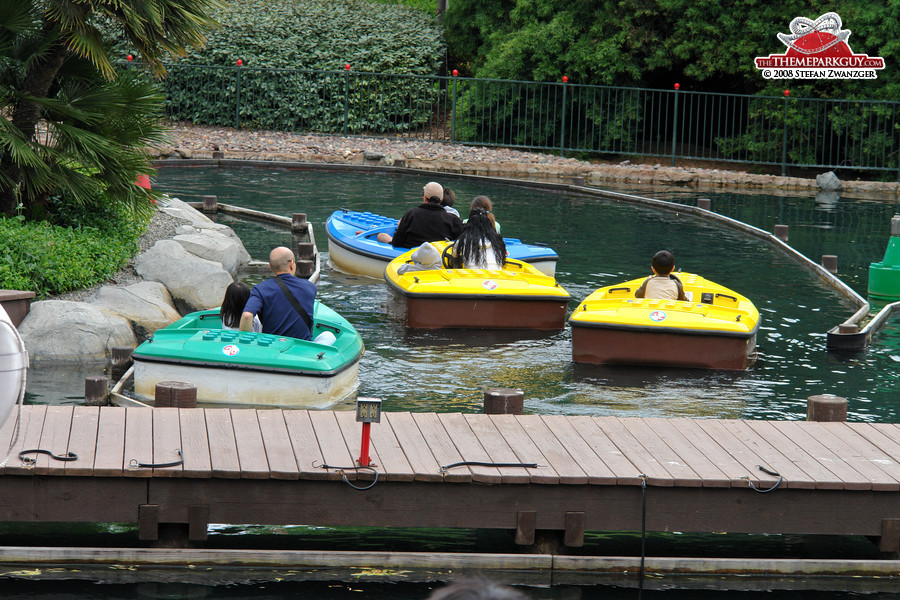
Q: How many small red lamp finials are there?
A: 7